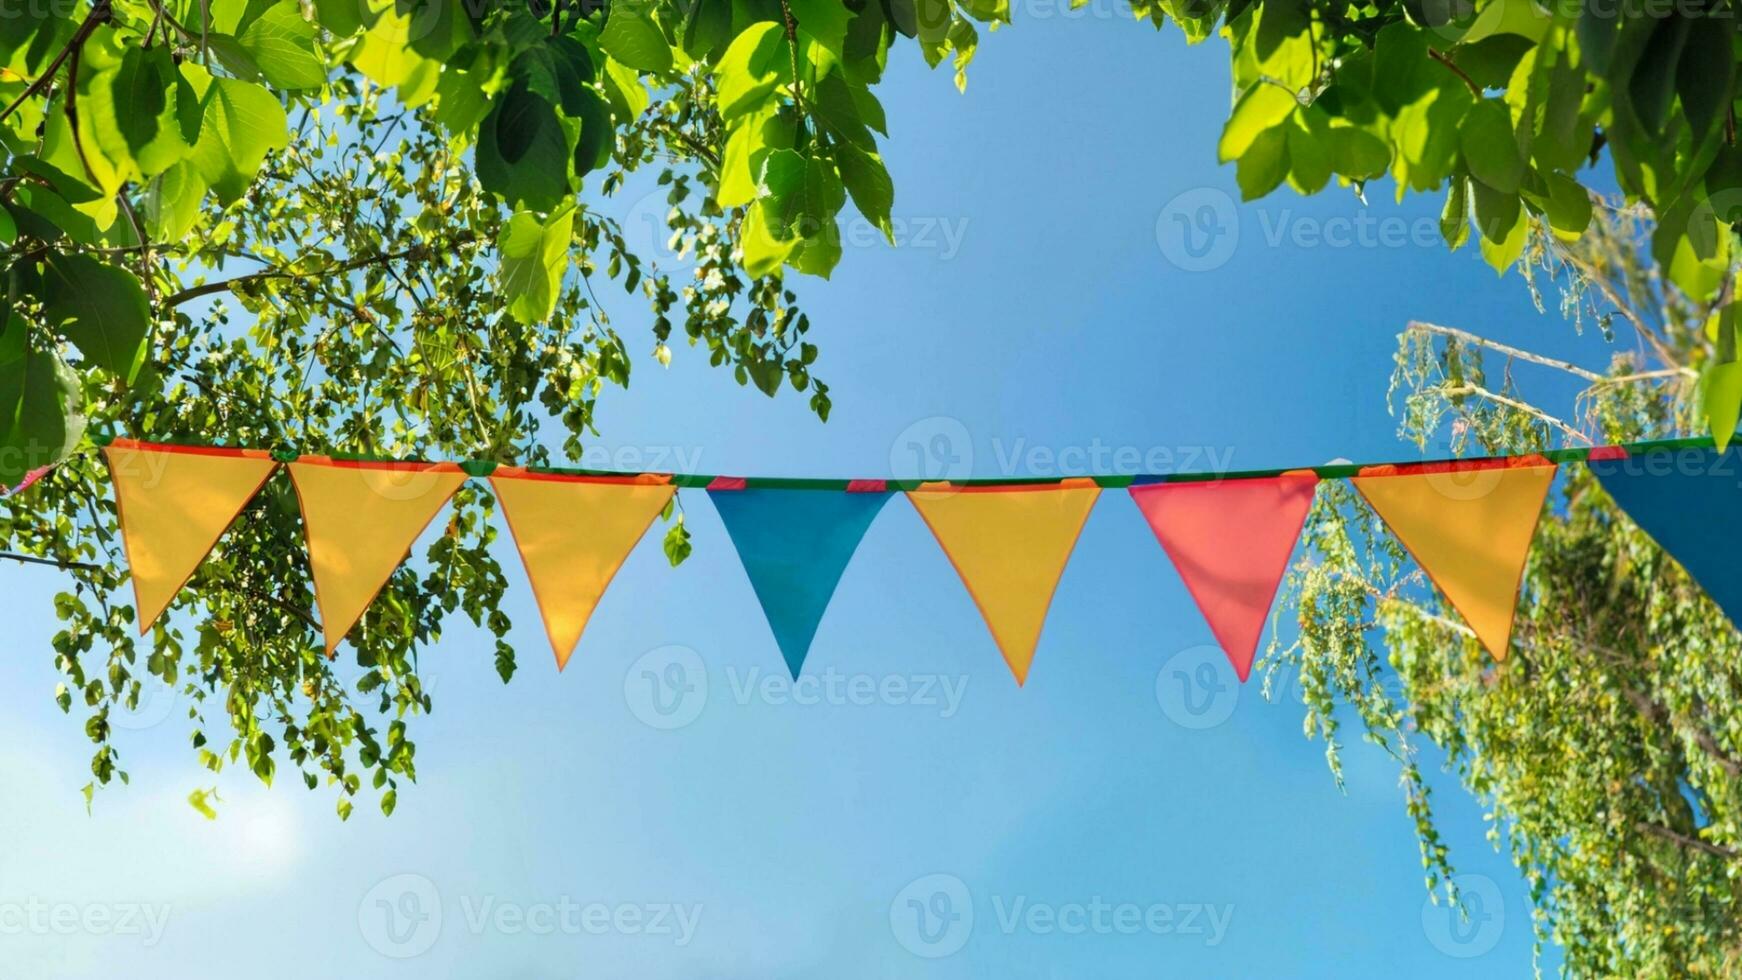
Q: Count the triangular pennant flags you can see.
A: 8